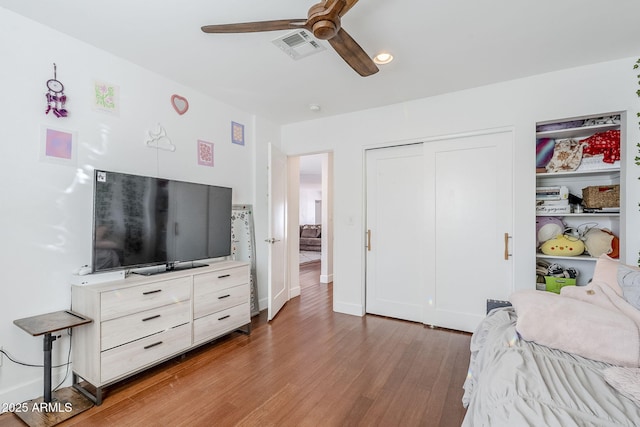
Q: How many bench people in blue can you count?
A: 0